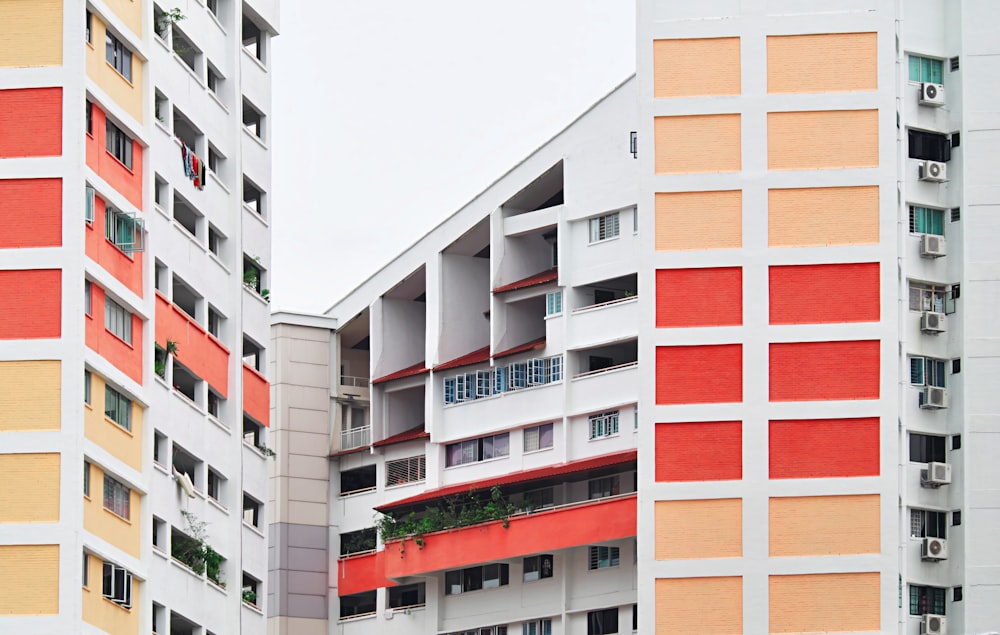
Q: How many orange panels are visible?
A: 10